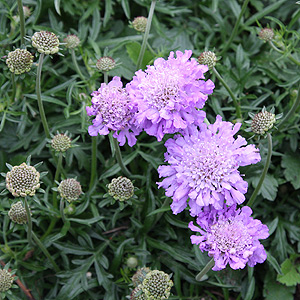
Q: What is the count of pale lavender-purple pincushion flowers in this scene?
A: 4